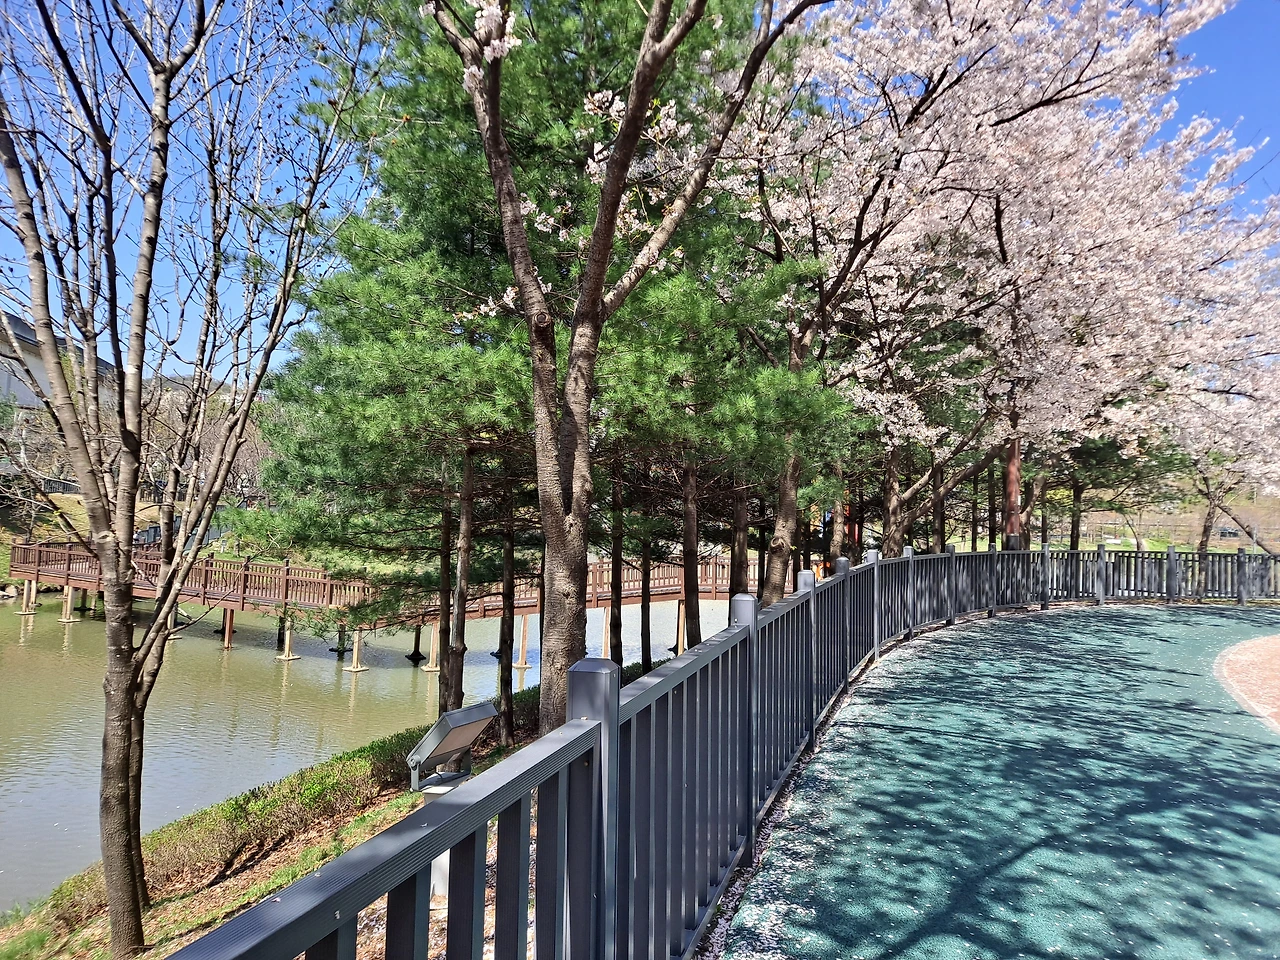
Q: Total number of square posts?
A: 12